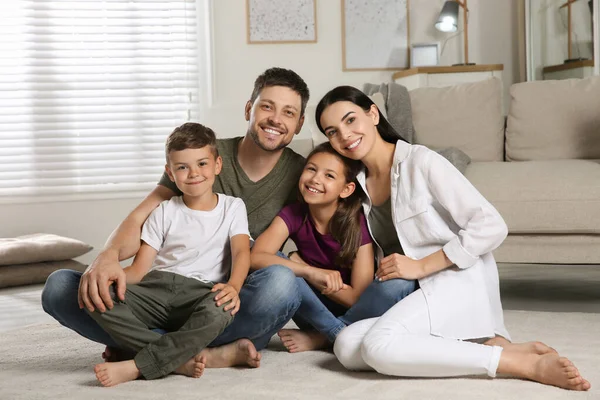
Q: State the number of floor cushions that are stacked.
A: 2